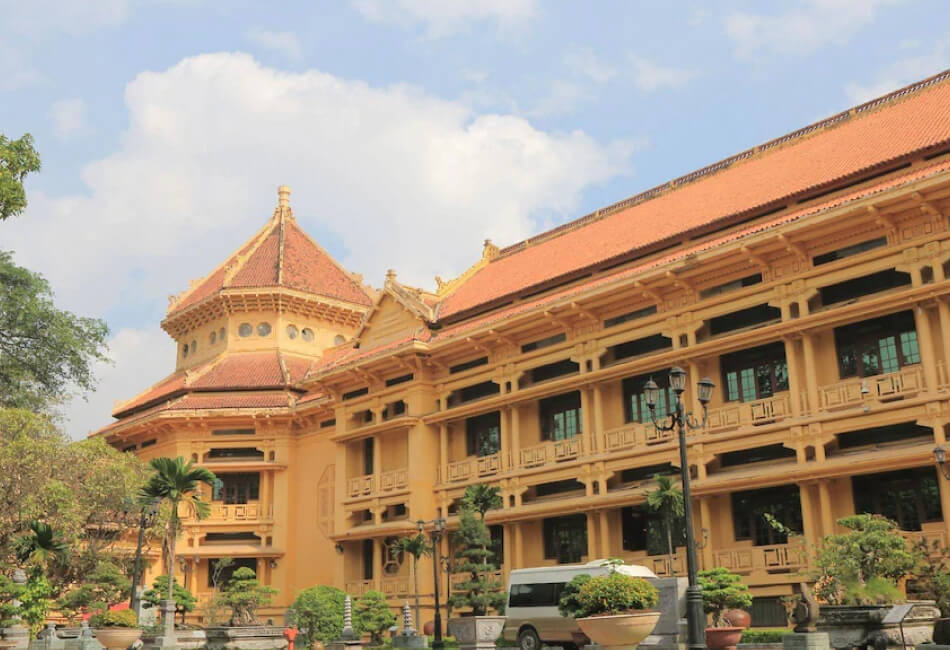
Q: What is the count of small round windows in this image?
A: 9